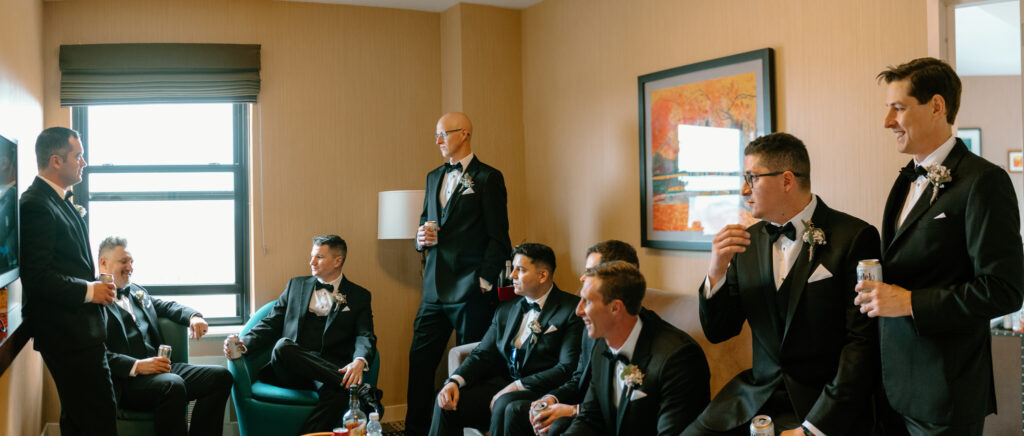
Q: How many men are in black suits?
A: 9